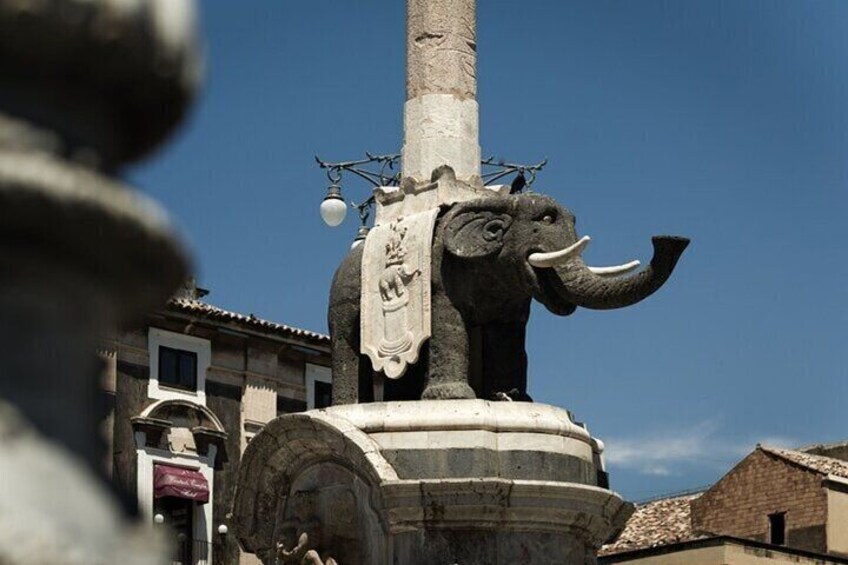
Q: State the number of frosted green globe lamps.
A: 0